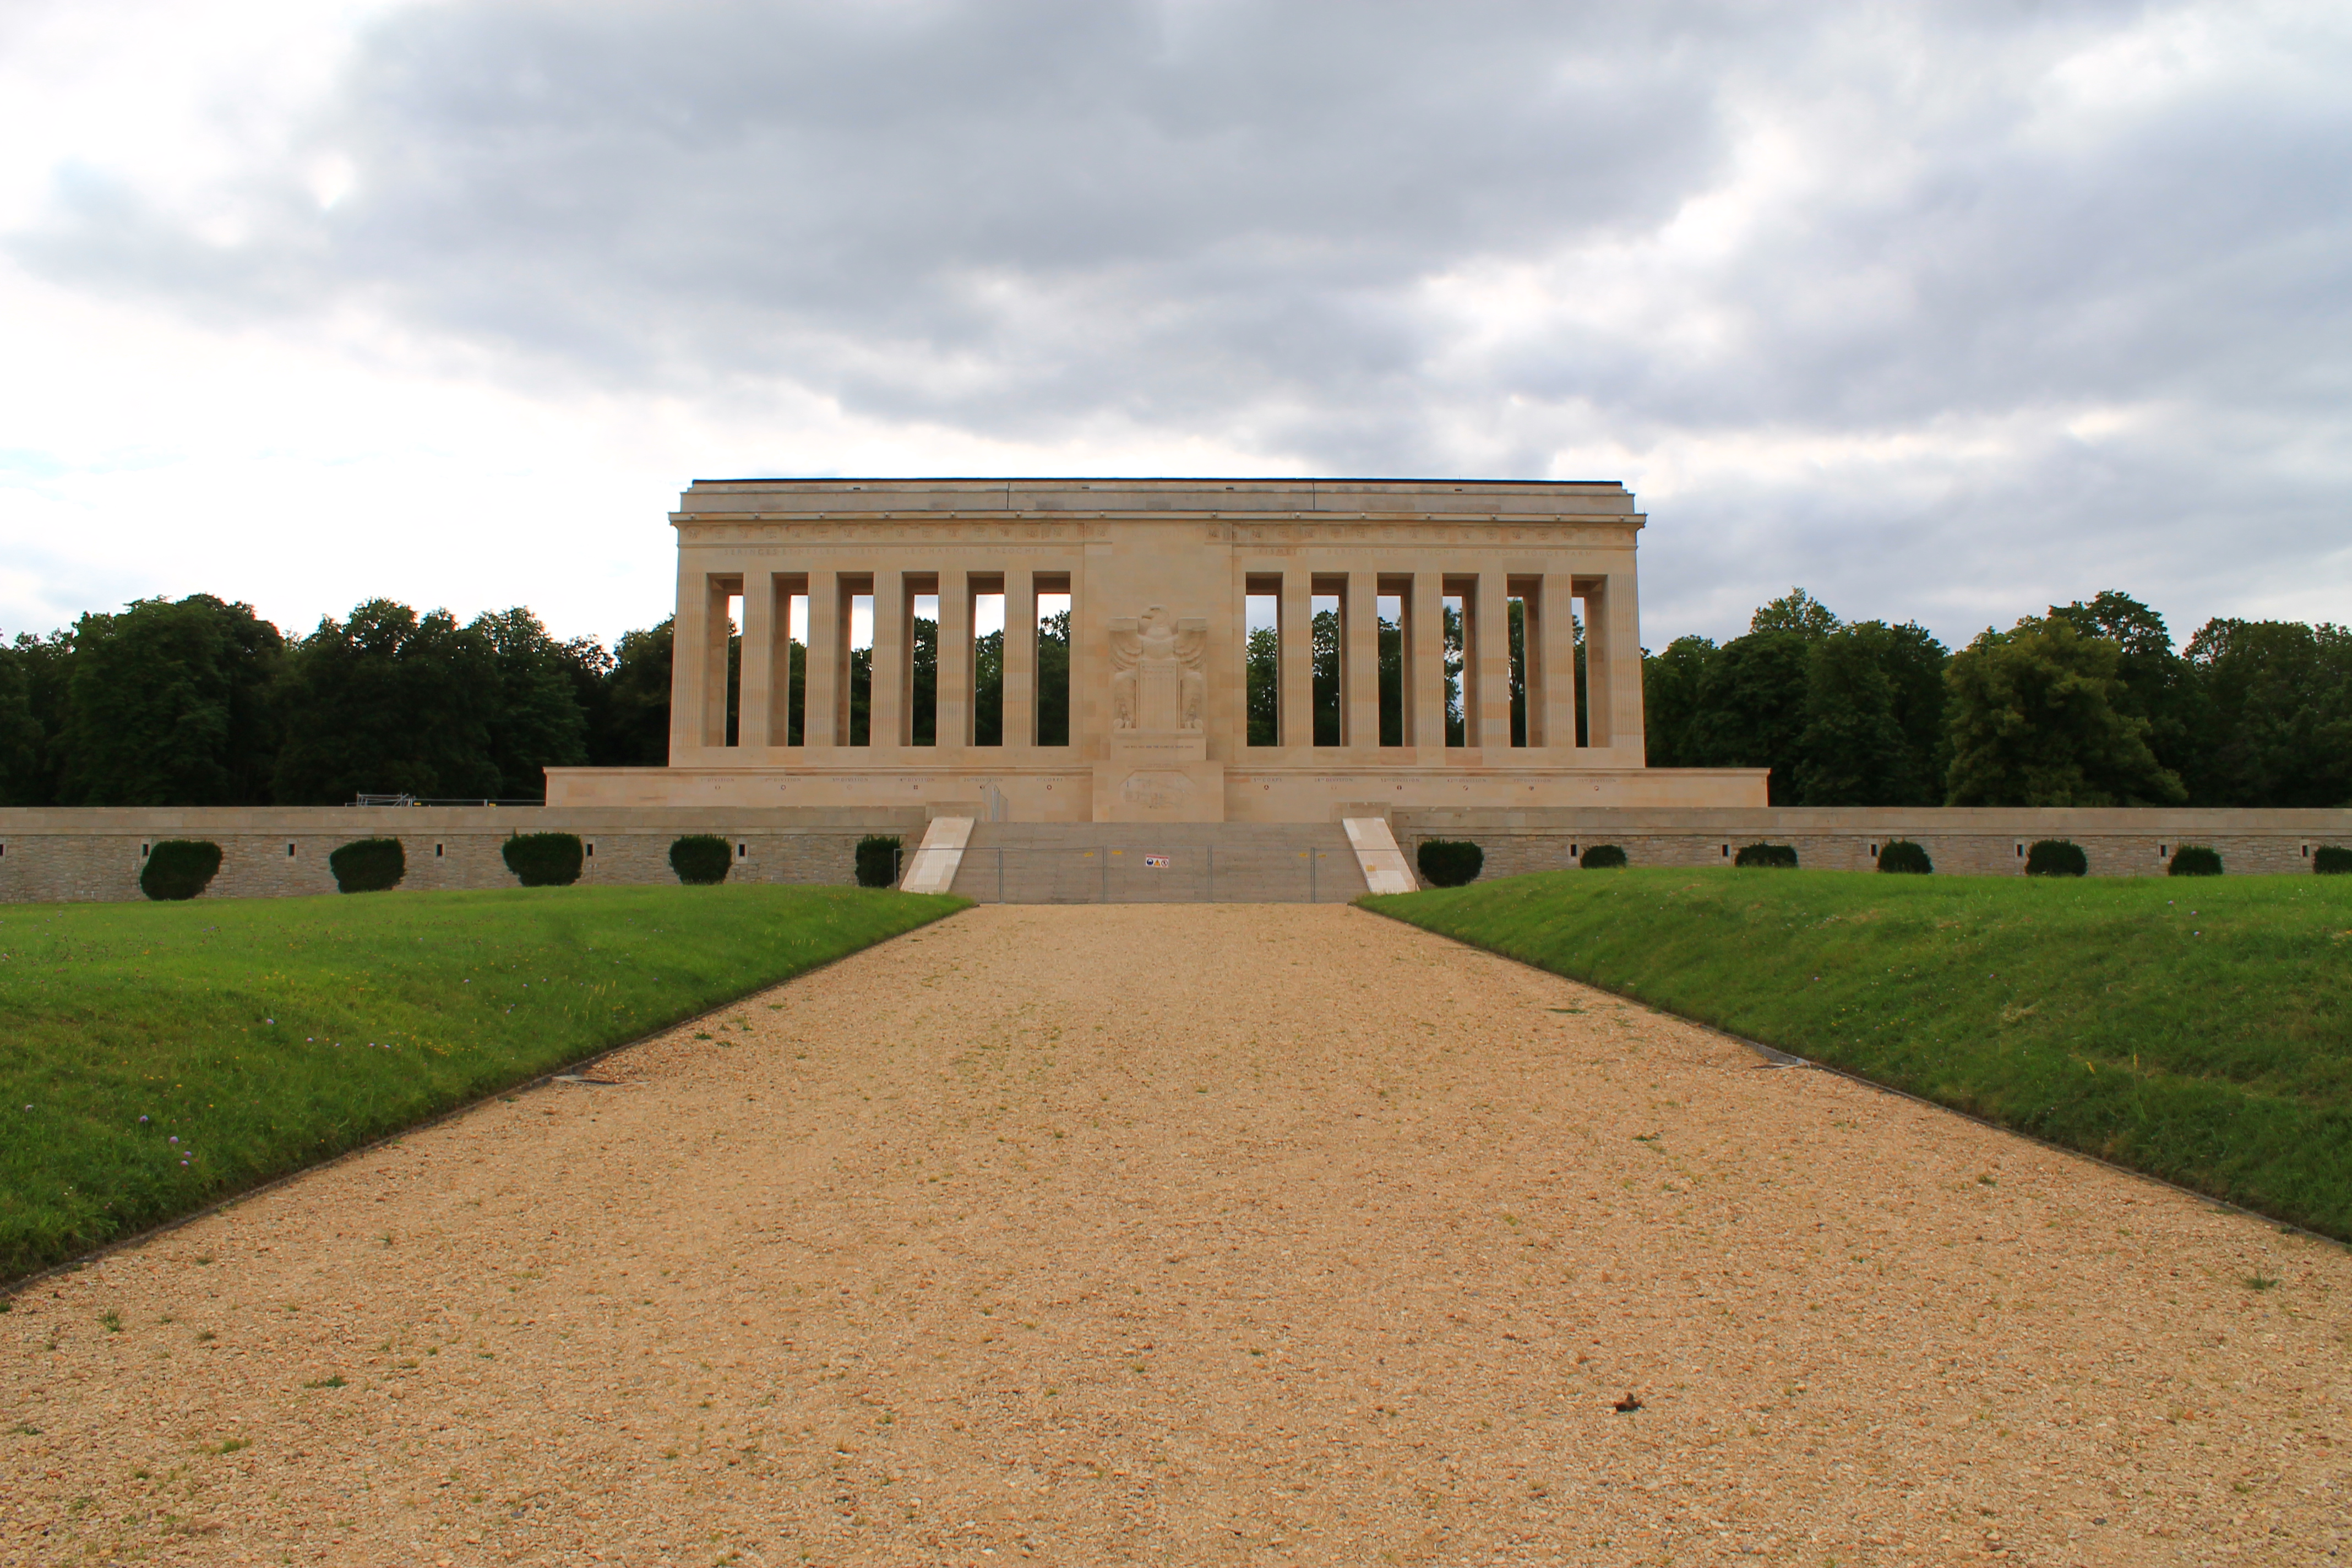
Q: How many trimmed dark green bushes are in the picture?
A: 12